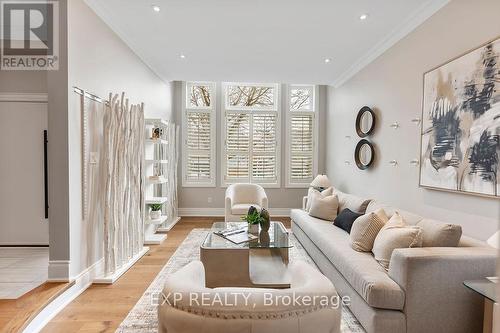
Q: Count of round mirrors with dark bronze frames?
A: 2